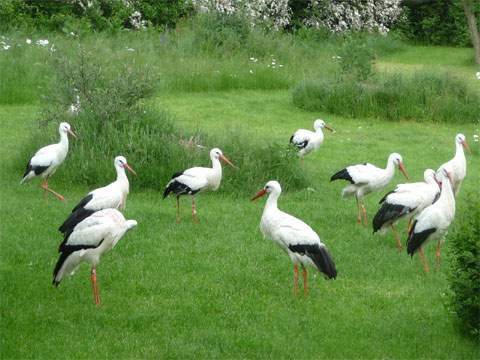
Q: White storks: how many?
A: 10